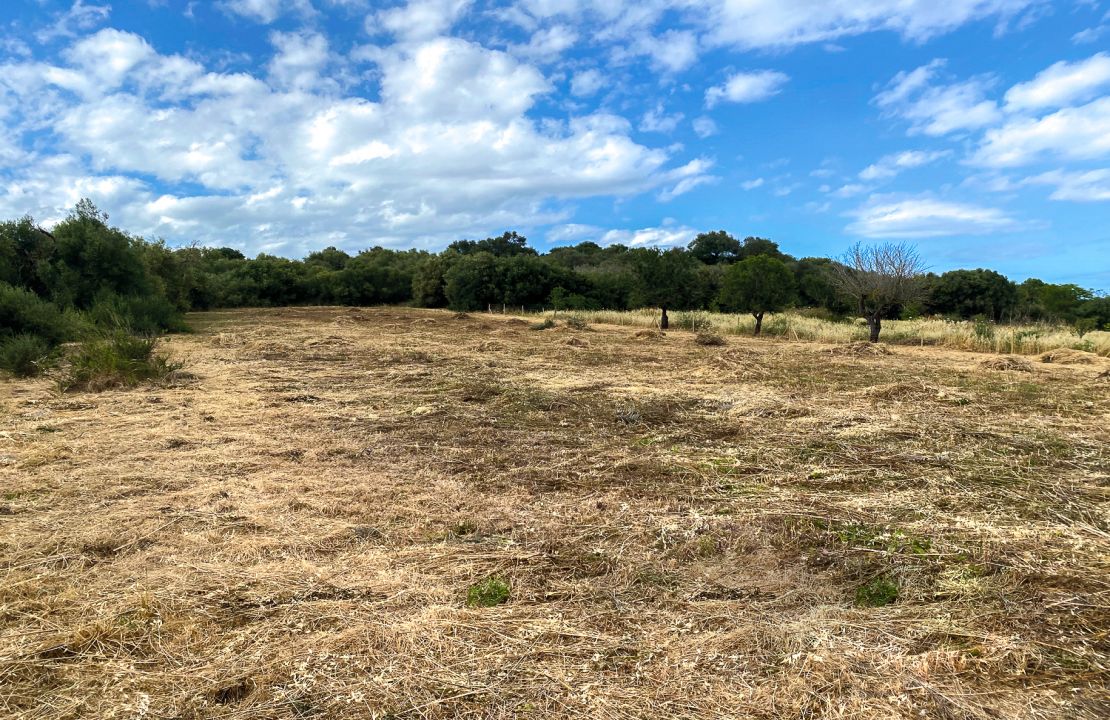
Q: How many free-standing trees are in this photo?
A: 3